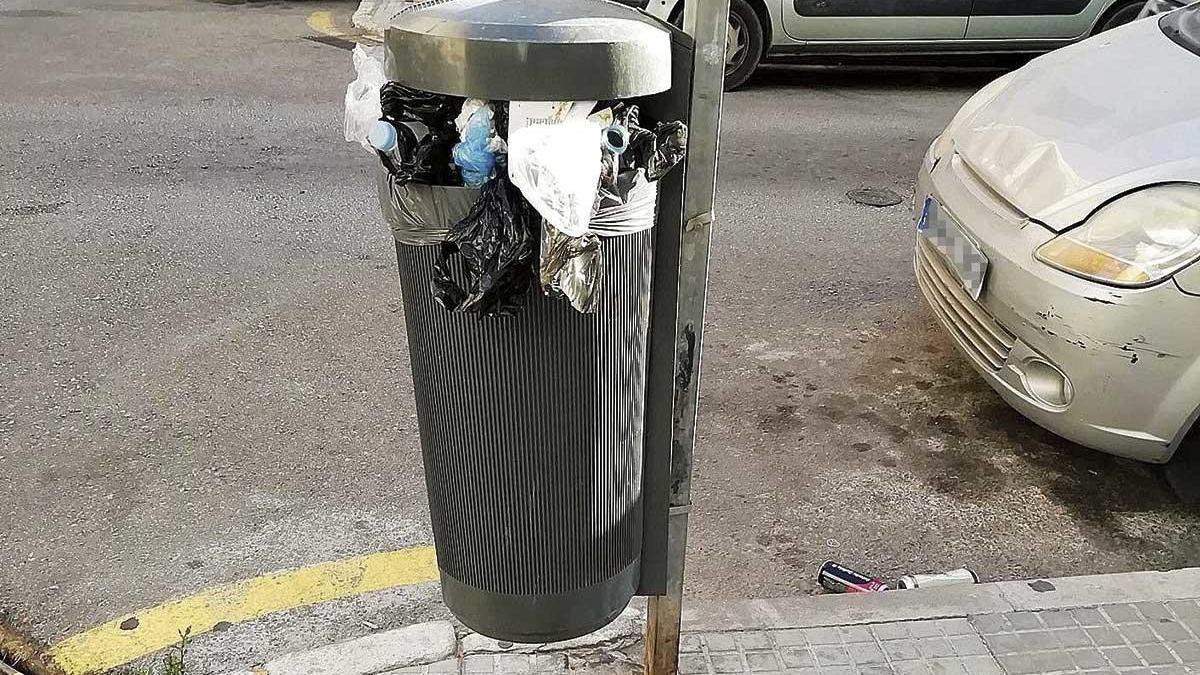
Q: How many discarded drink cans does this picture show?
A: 2